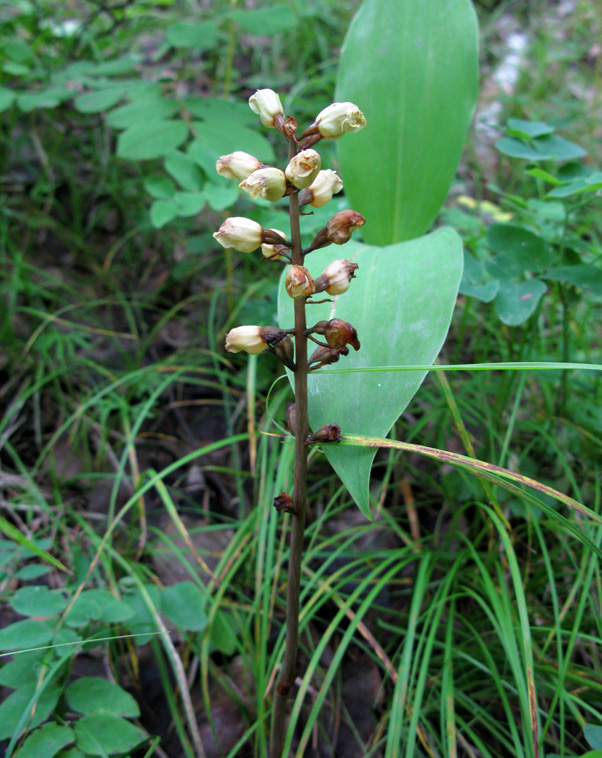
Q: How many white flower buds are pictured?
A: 11